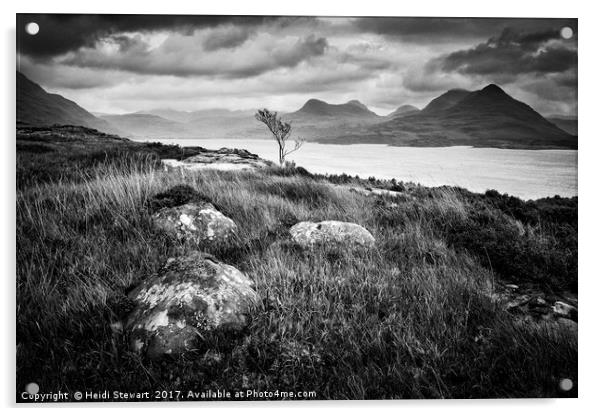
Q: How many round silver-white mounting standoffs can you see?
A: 4